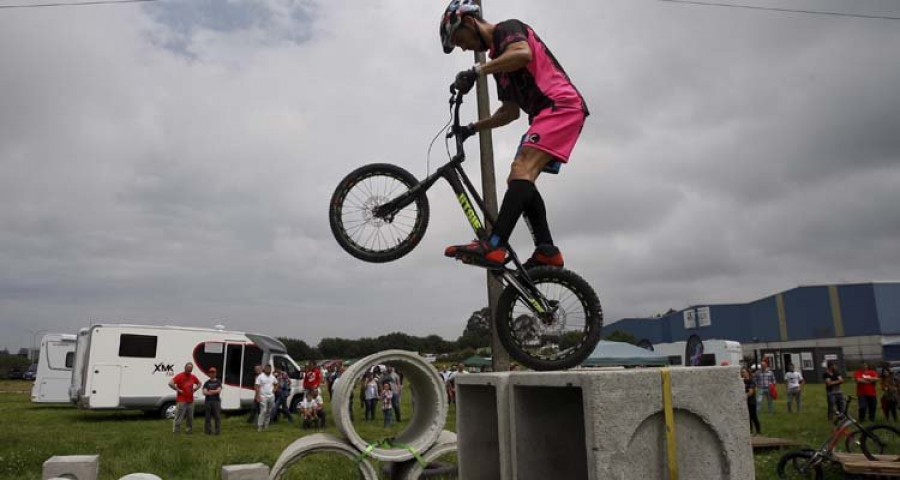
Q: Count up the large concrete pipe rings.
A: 3